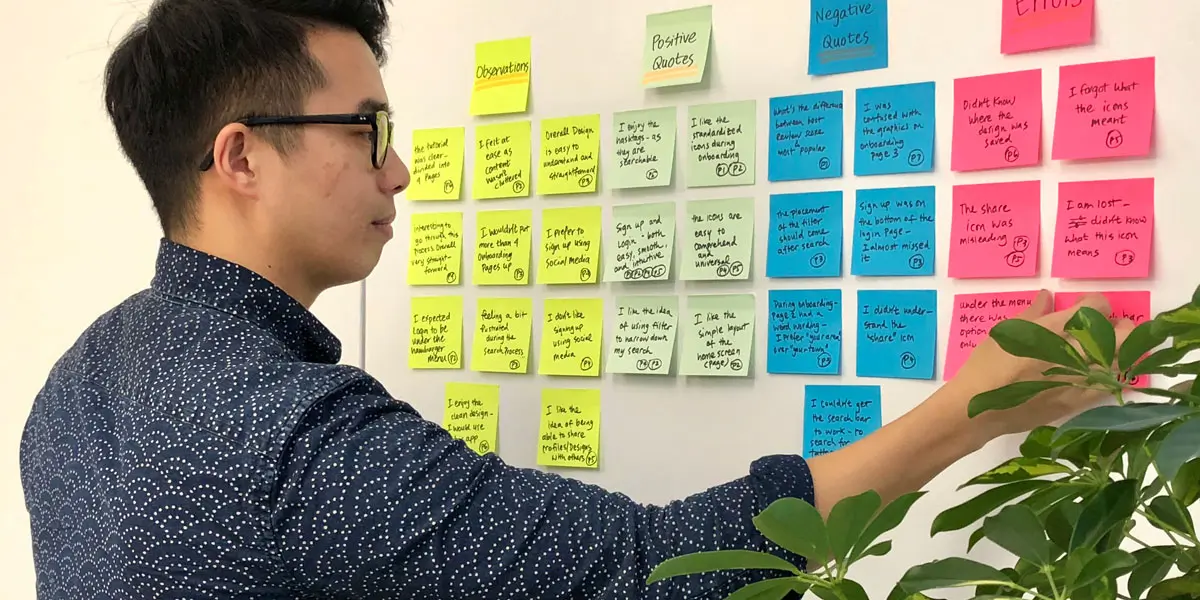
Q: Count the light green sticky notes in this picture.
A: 7